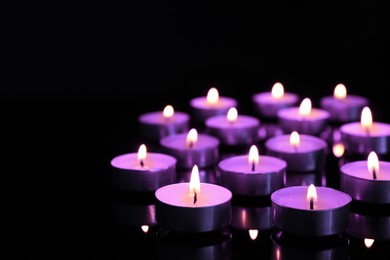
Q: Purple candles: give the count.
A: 14